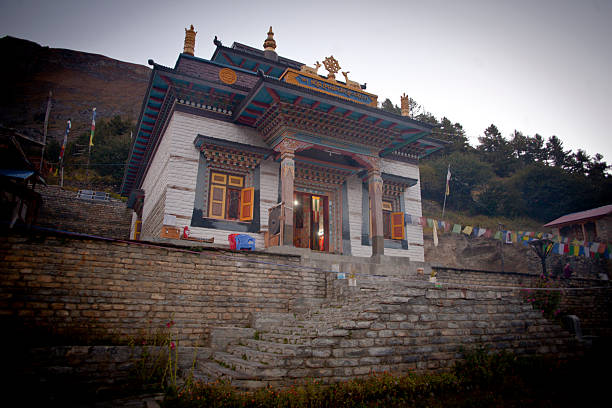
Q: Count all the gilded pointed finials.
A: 3